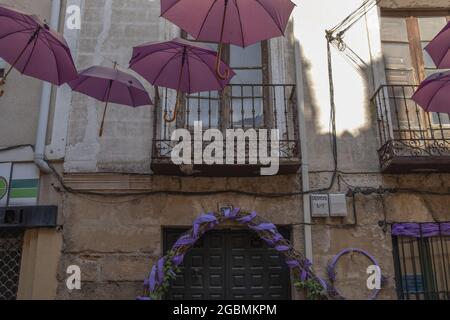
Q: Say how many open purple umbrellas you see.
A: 6